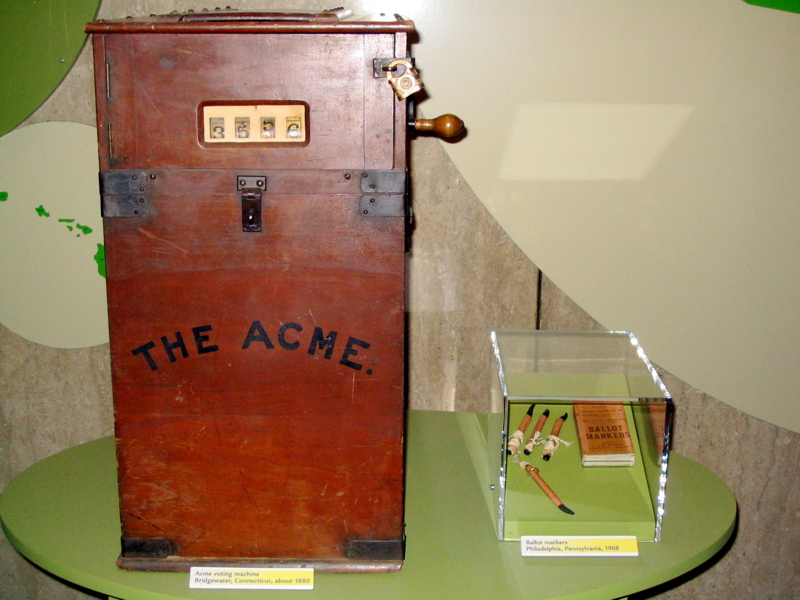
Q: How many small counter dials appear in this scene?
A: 4